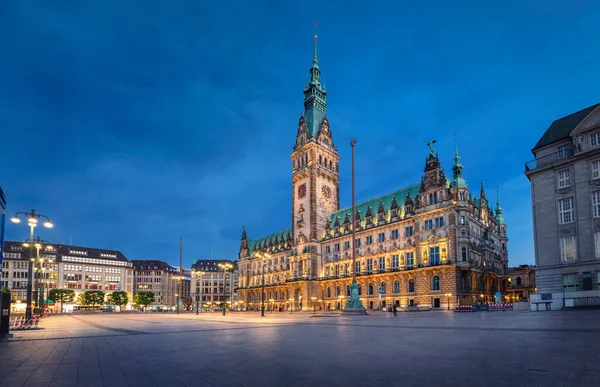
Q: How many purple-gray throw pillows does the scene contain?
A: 0